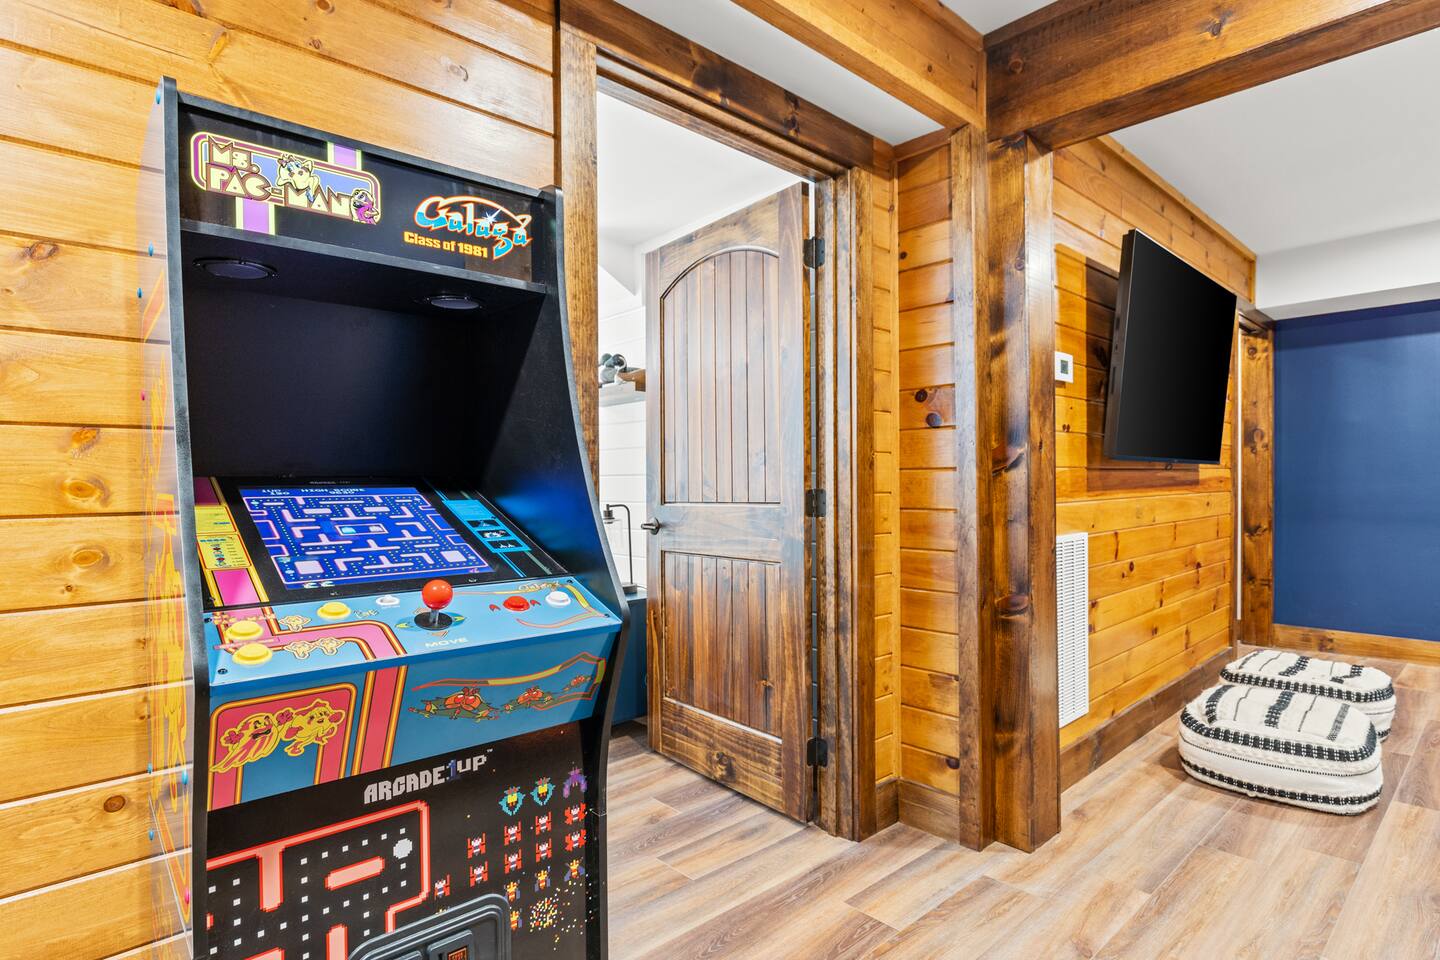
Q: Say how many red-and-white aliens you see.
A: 9